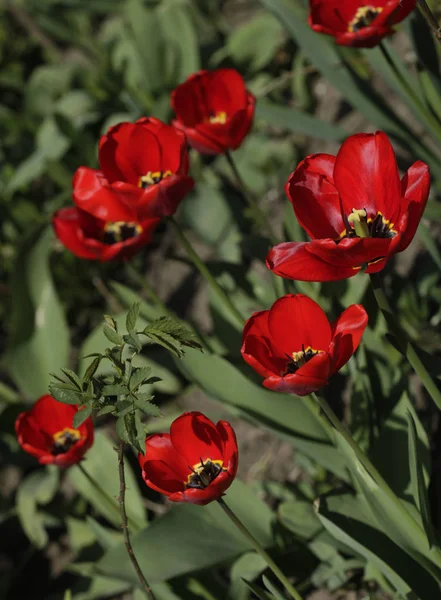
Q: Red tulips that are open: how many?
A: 8